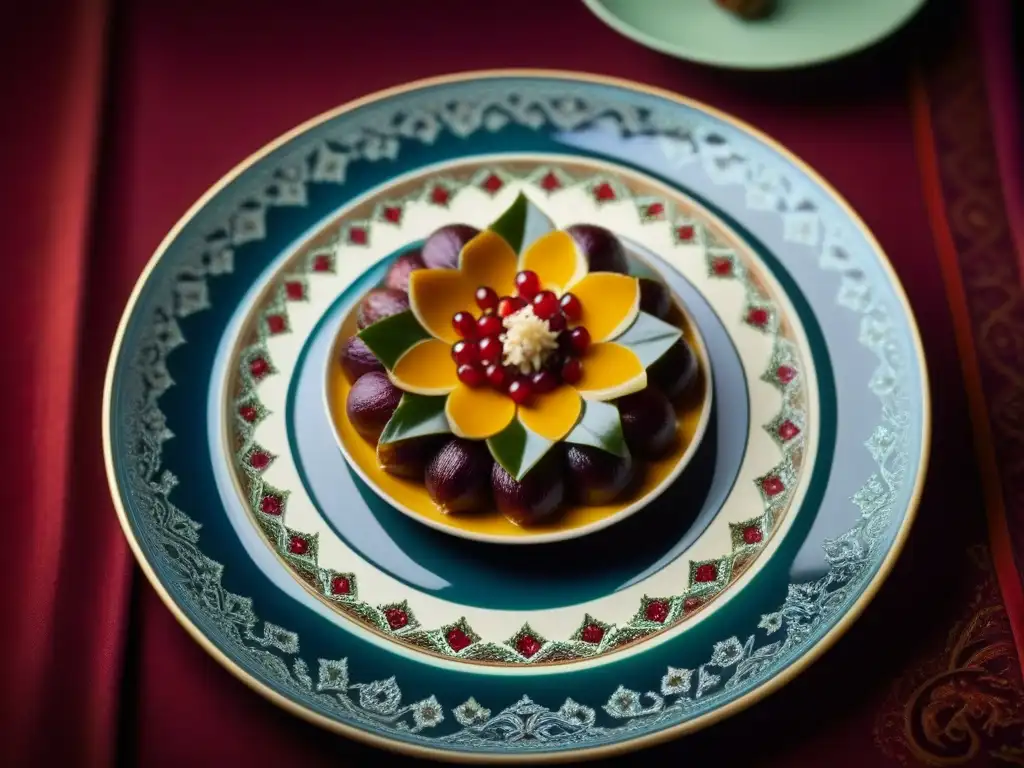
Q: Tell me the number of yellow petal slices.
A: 8